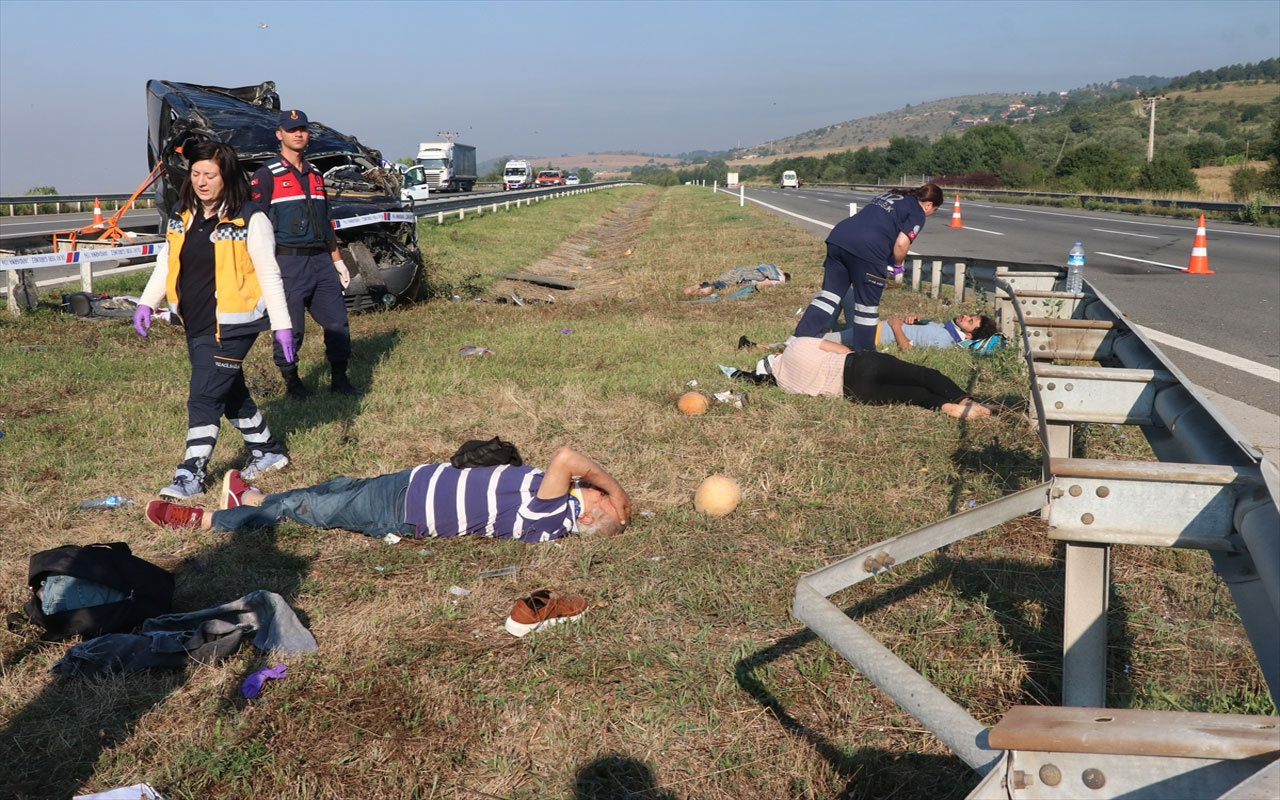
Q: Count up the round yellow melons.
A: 2